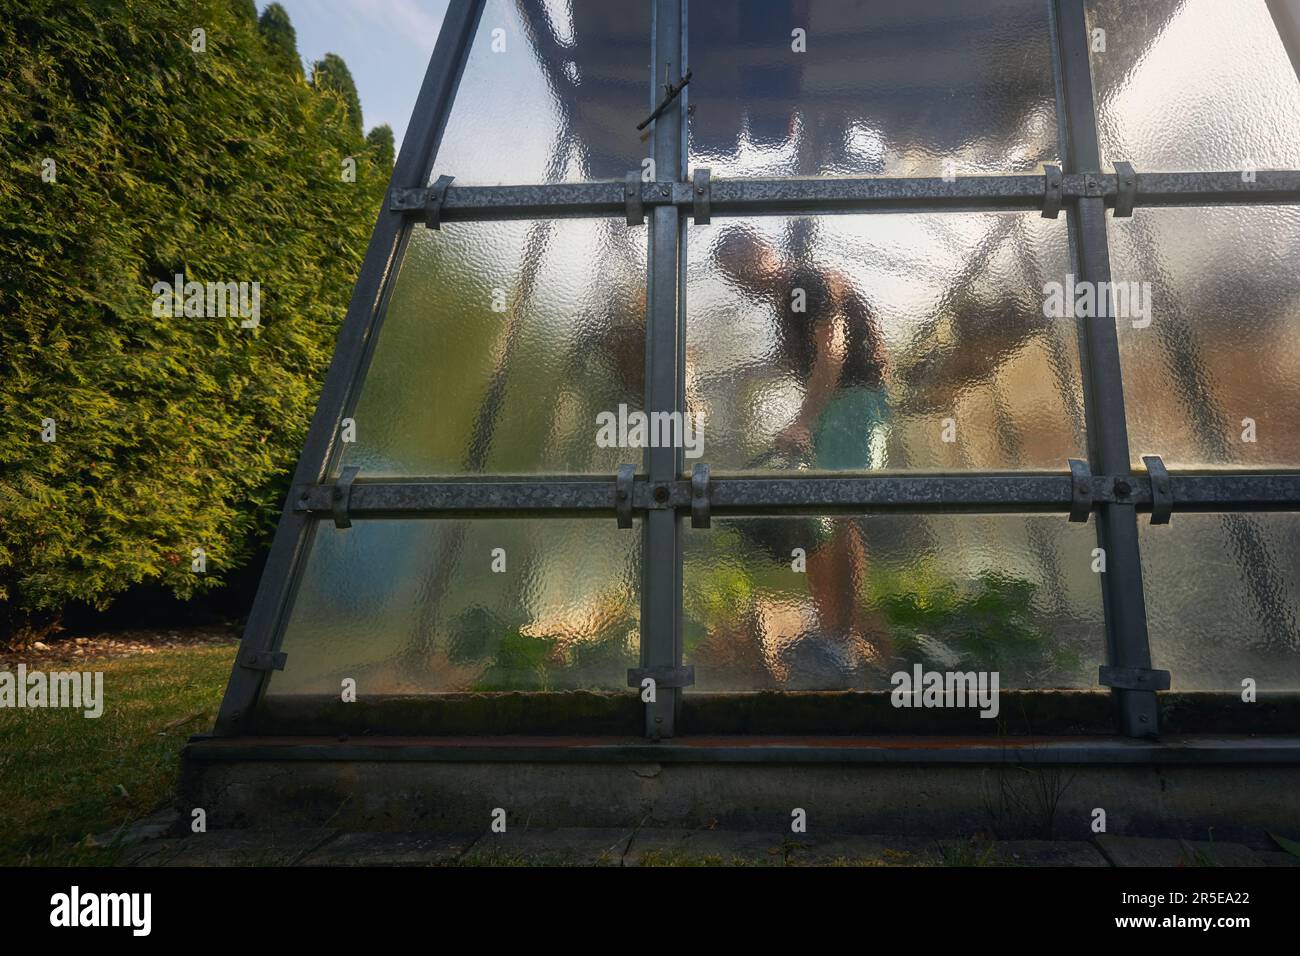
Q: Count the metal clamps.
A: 13